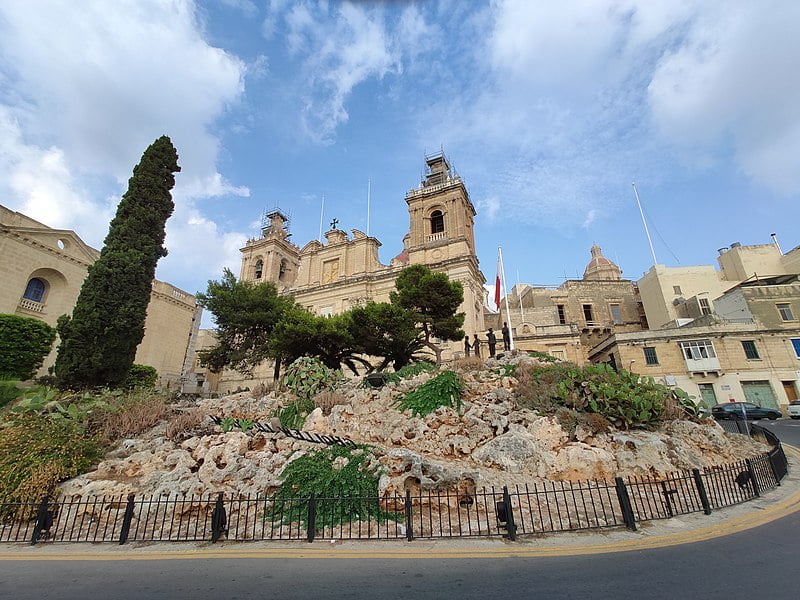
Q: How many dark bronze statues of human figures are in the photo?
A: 4